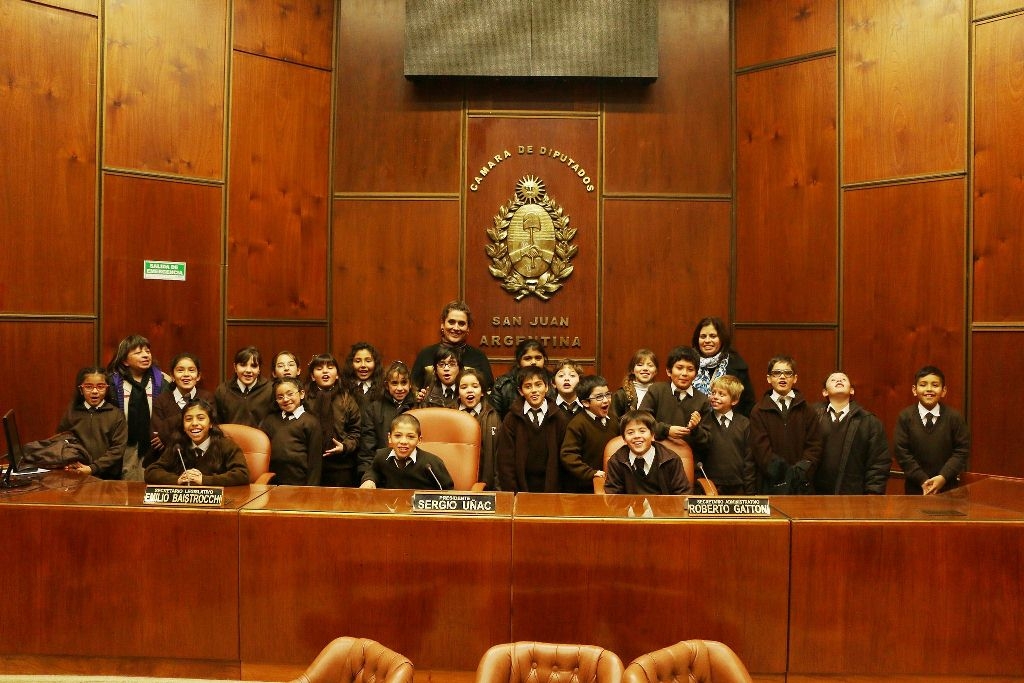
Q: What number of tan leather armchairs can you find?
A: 6